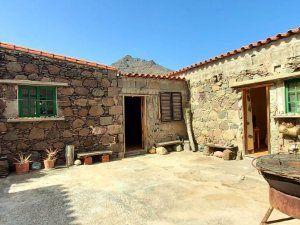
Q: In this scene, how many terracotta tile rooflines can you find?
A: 3